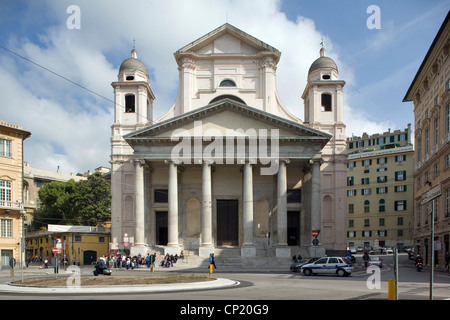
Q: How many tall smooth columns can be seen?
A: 6